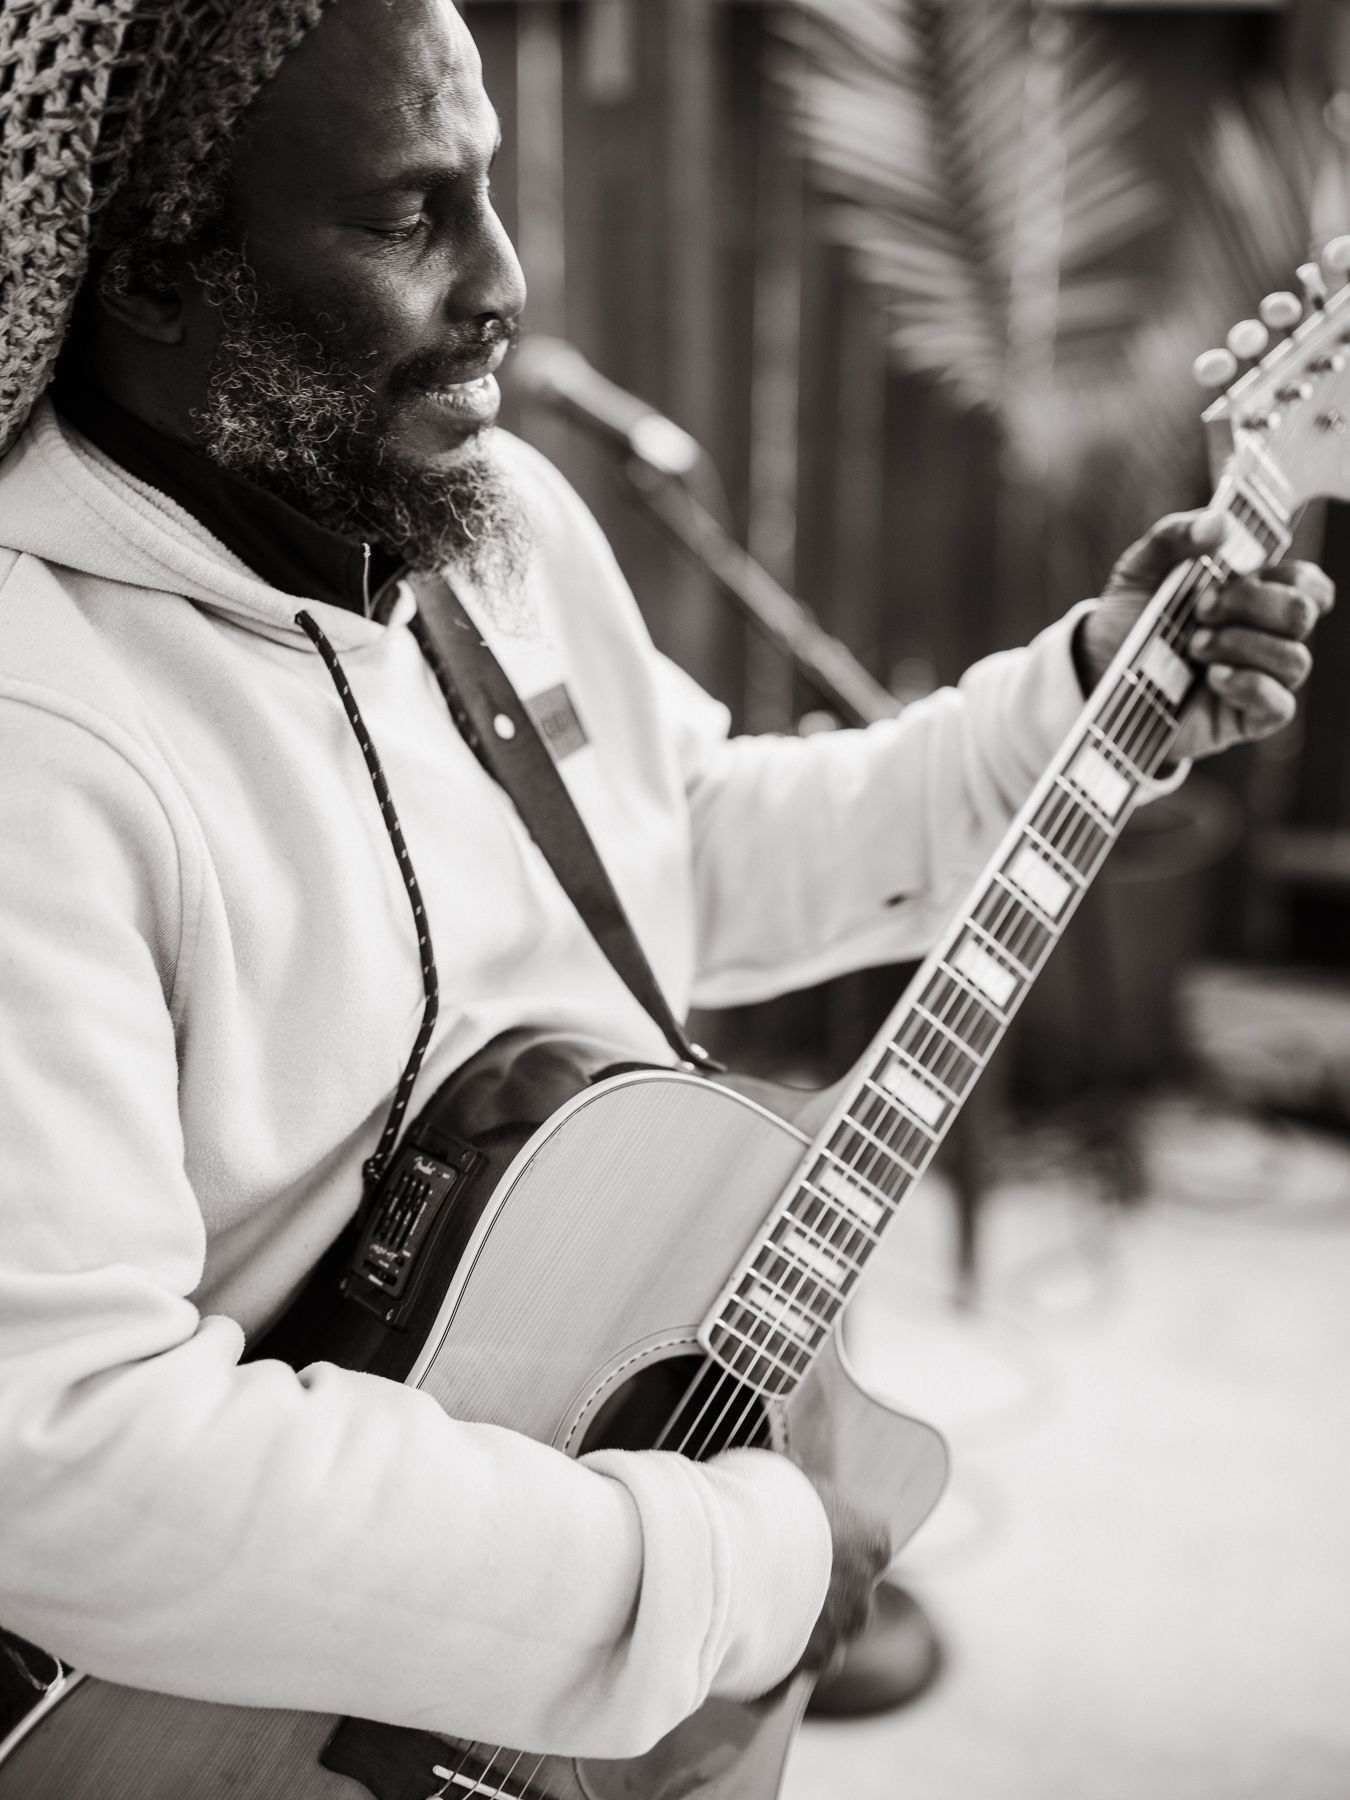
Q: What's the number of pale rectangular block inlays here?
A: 9